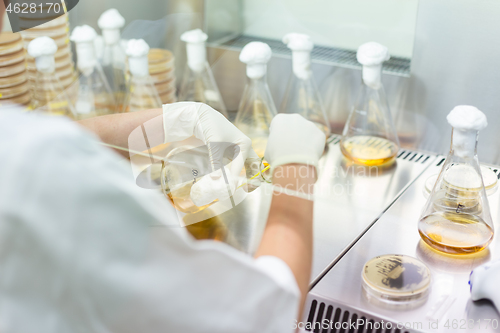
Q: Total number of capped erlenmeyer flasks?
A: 9